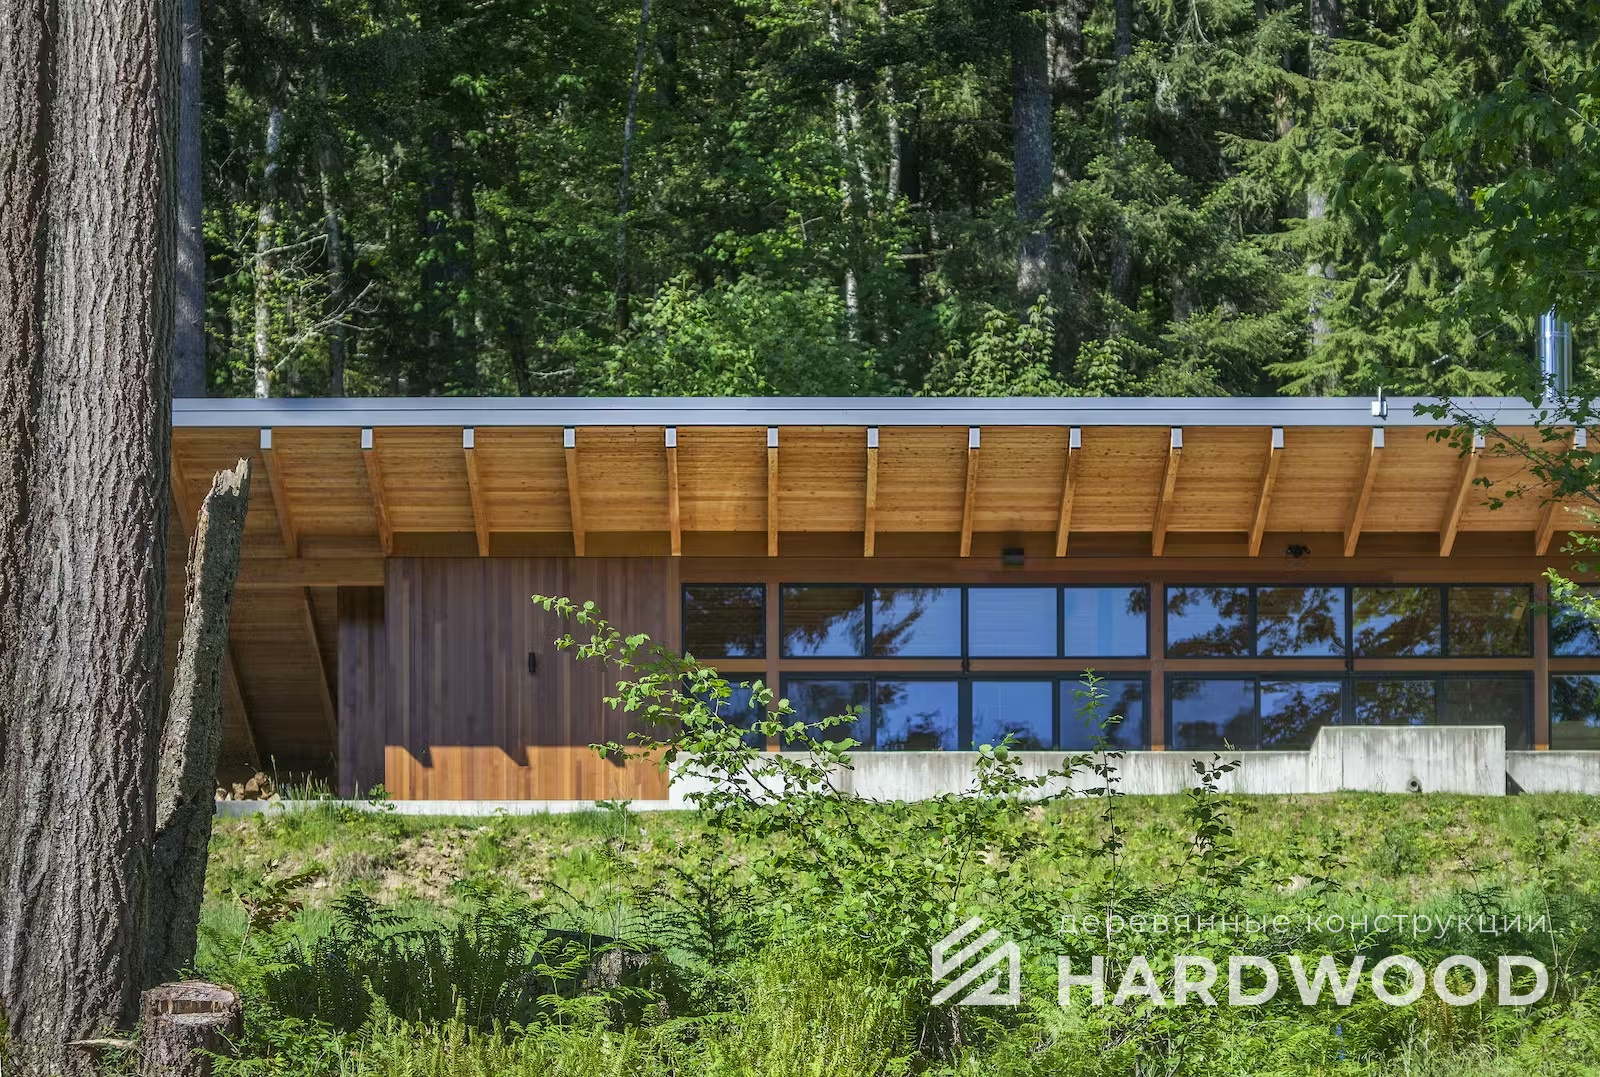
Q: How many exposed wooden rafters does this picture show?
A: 15